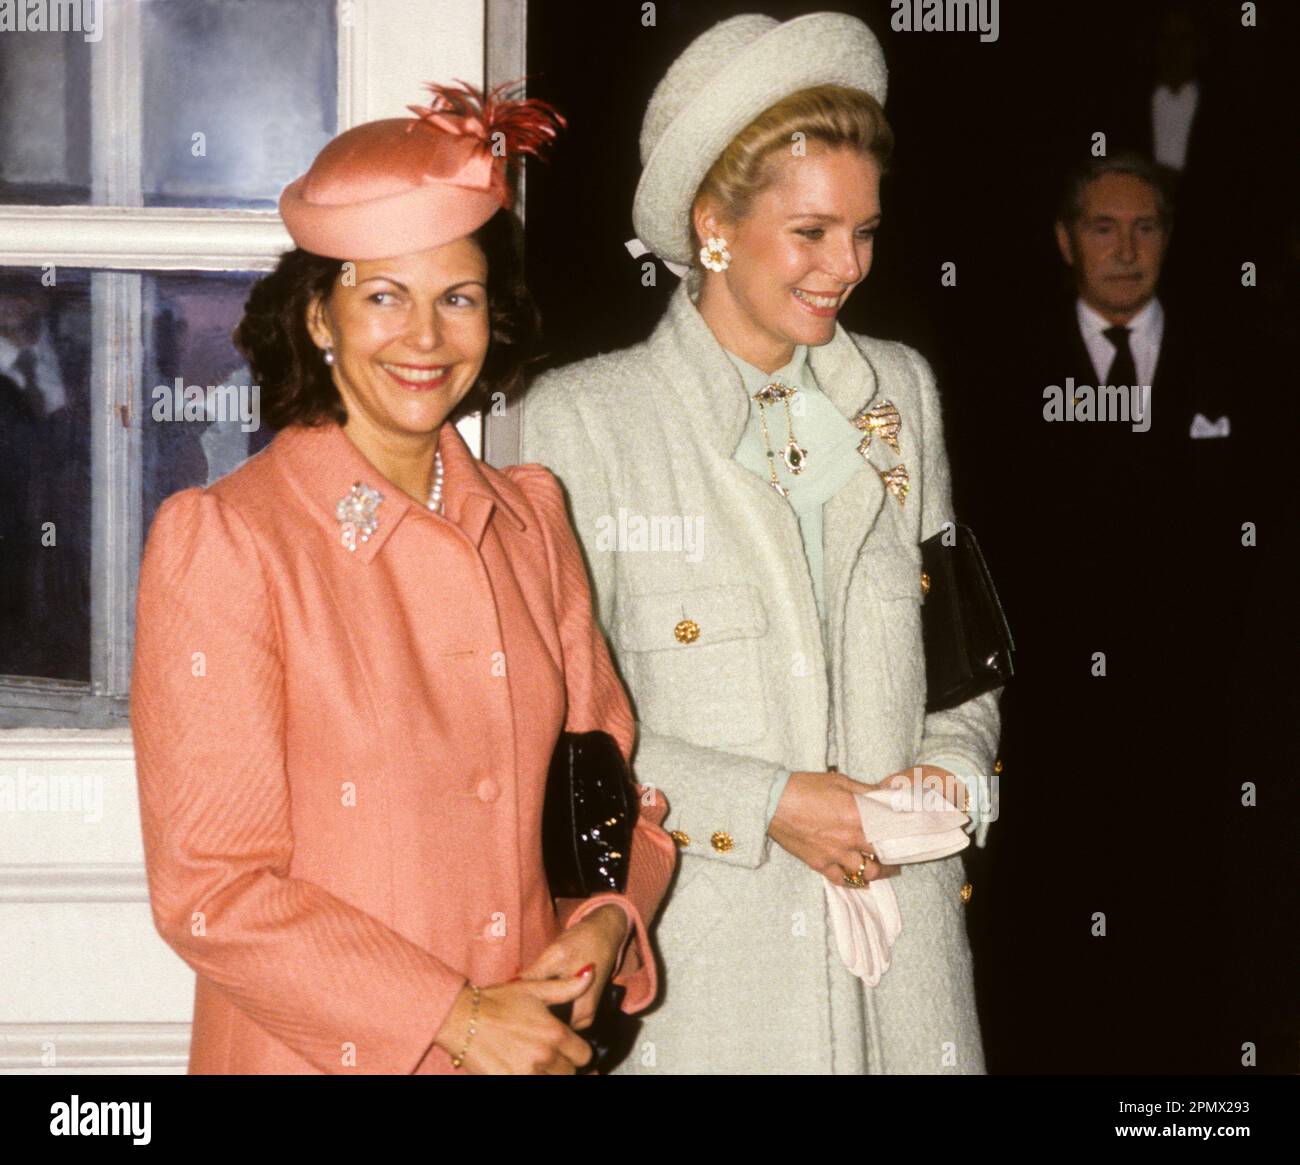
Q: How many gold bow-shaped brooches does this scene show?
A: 2